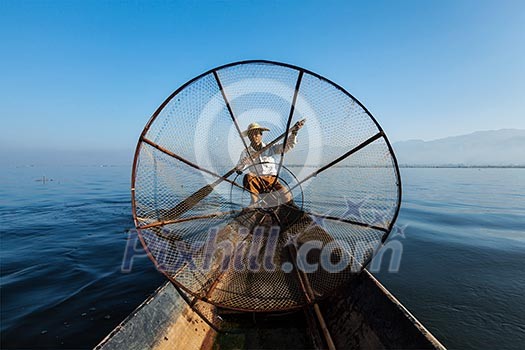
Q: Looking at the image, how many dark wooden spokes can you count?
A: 8